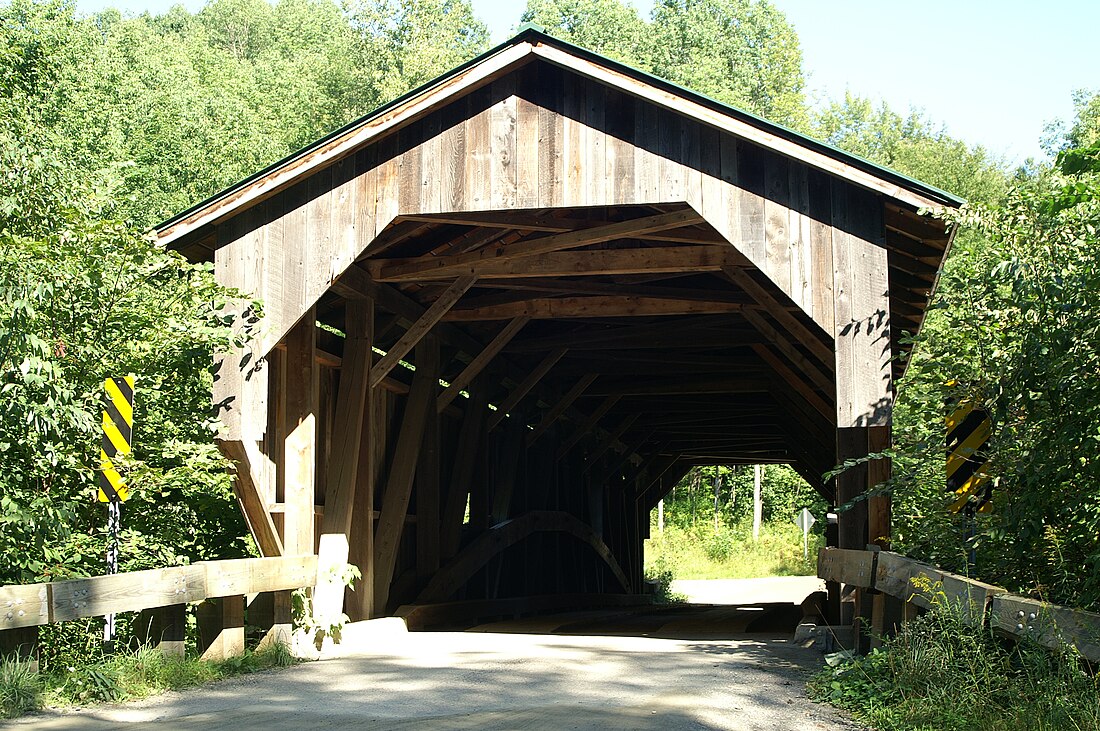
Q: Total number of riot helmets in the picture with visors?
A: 0